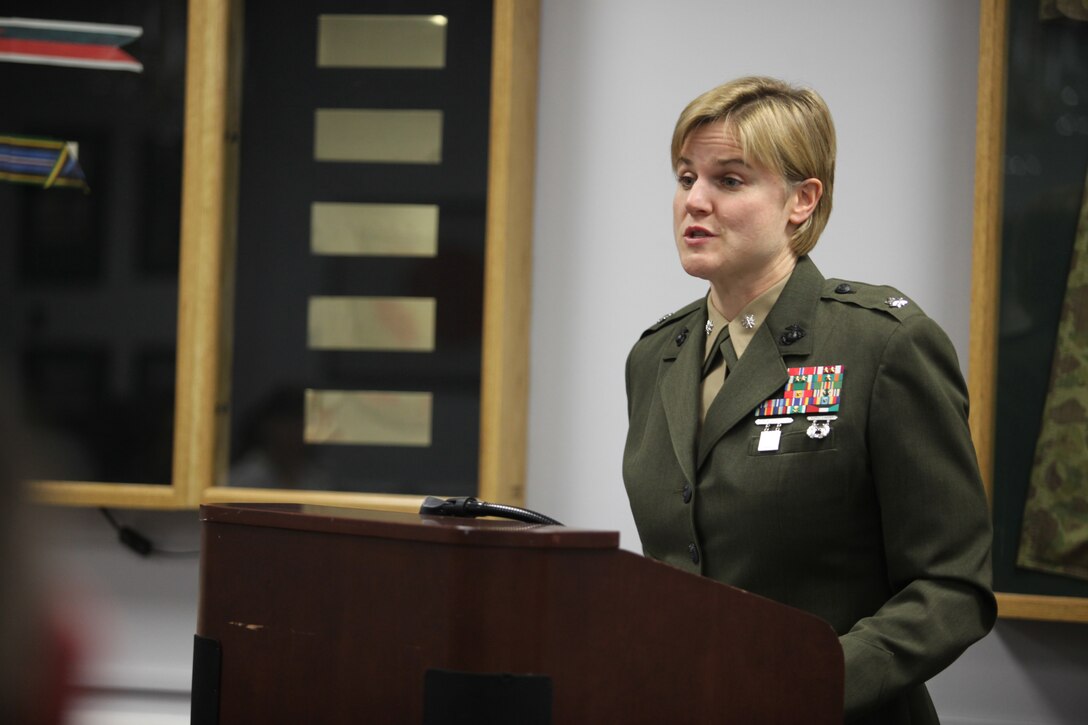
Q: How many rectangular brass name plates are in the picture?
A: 5